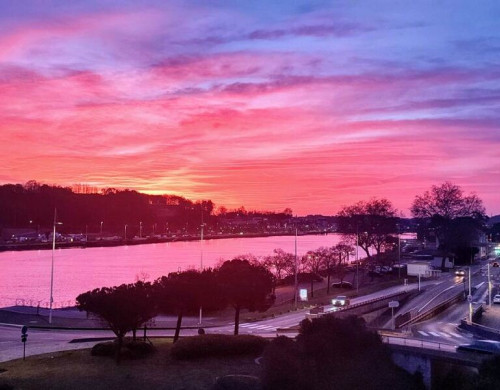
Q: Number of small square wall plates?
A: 0